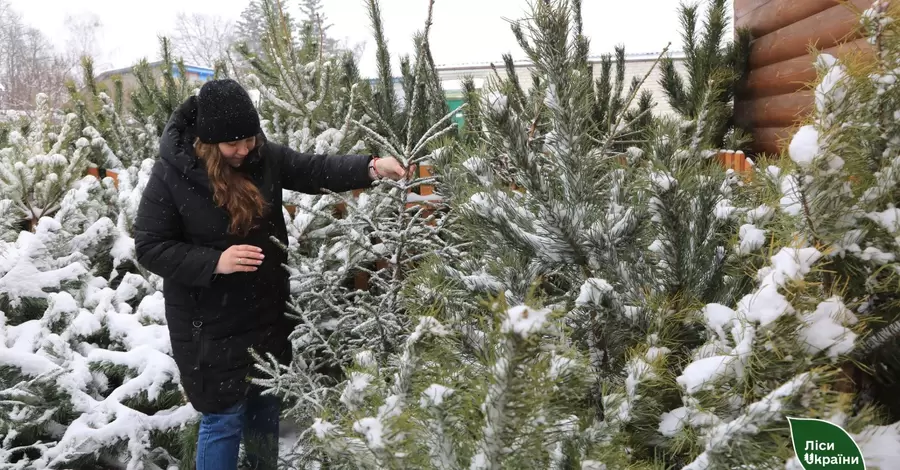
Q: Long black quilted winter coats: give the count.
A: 1